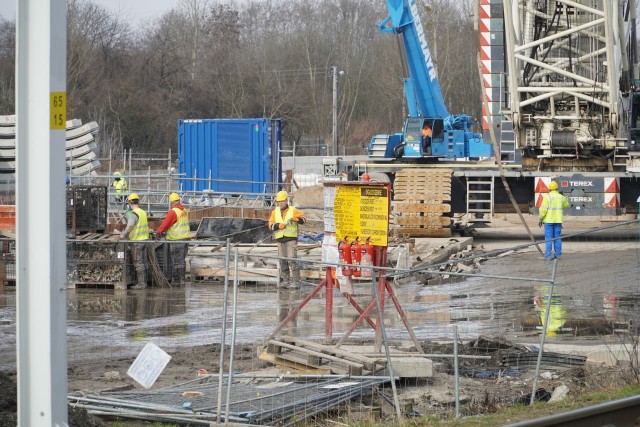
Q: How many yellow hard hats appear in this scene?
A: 5